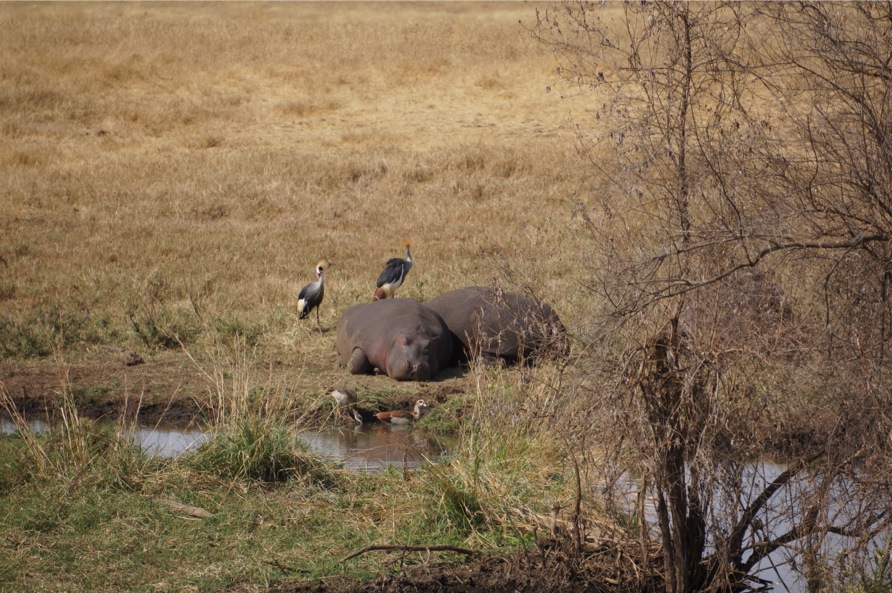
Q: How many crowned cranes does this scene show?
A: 2